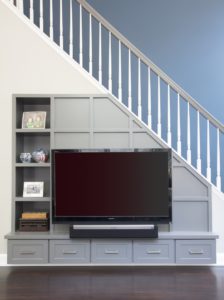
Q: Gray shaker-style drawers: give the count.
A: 5